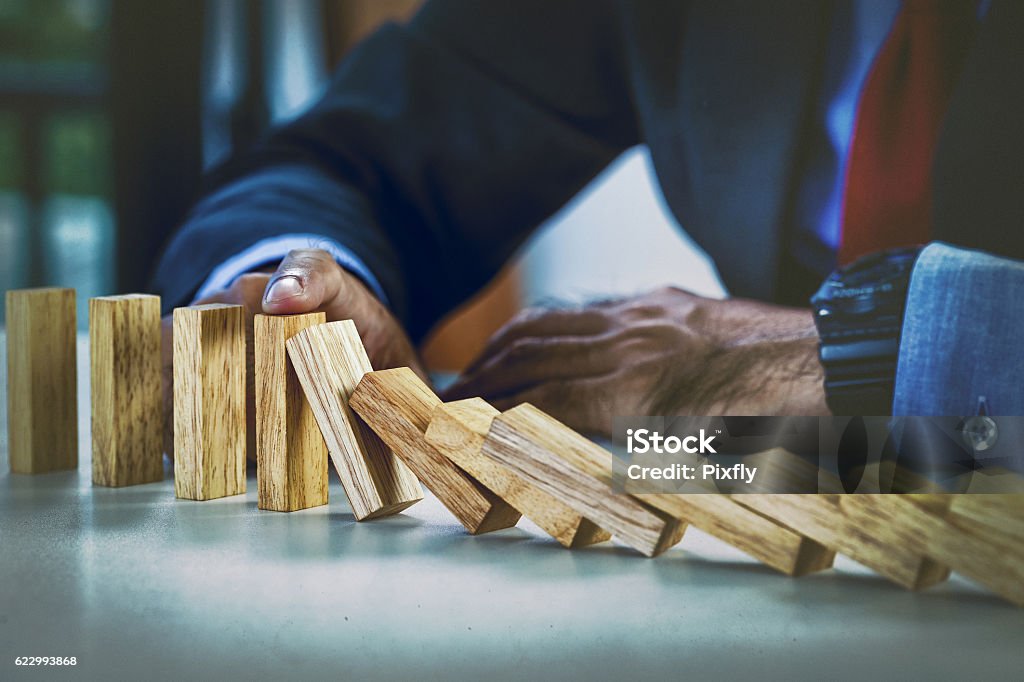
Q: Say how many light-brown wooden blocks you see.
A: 12